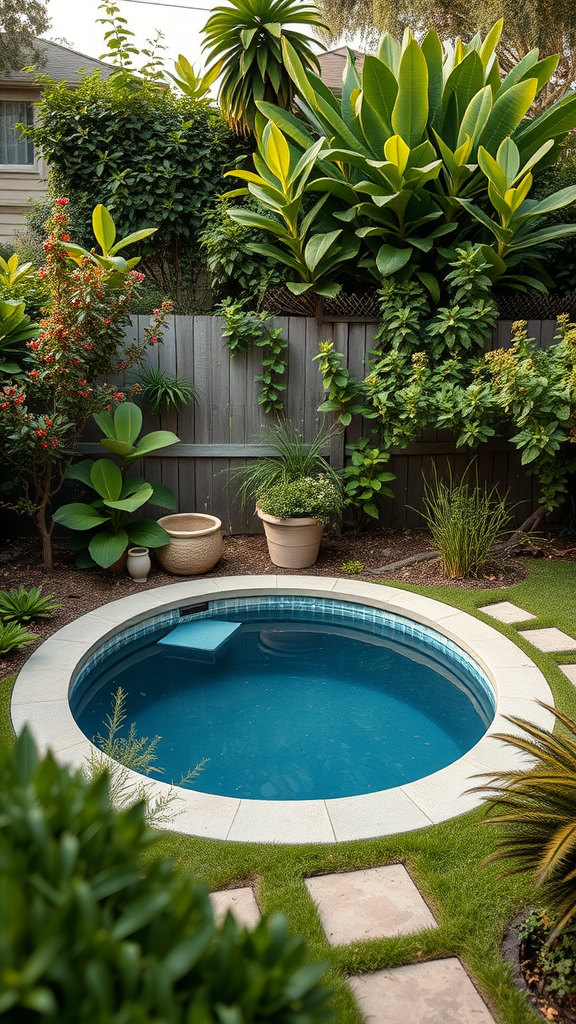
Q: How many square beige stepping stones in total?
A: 6